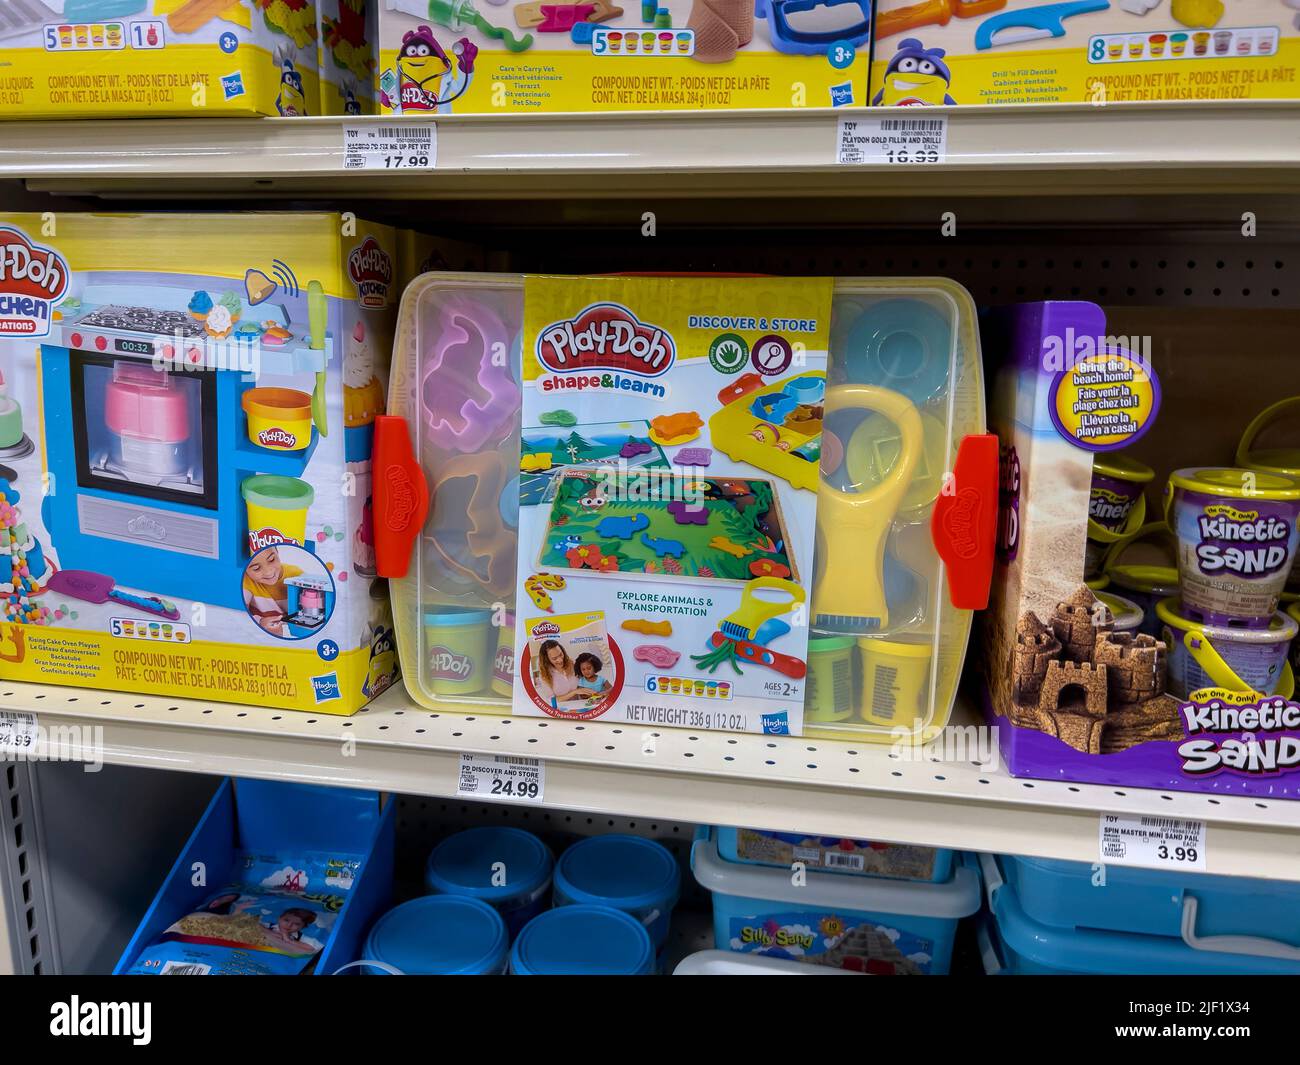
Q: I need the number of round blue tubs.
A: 4